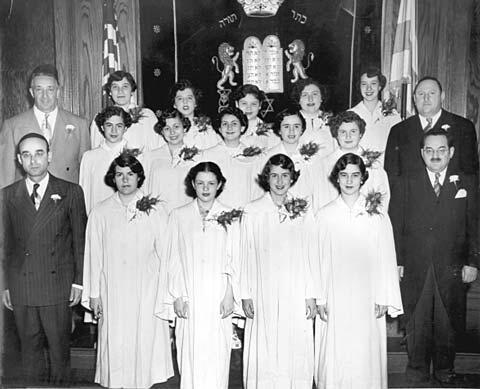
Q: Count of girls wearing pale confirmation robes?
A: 14